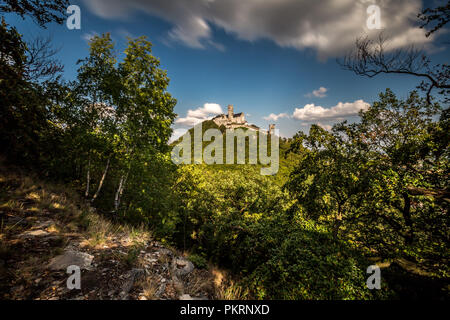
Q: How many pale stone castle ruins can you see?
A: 1